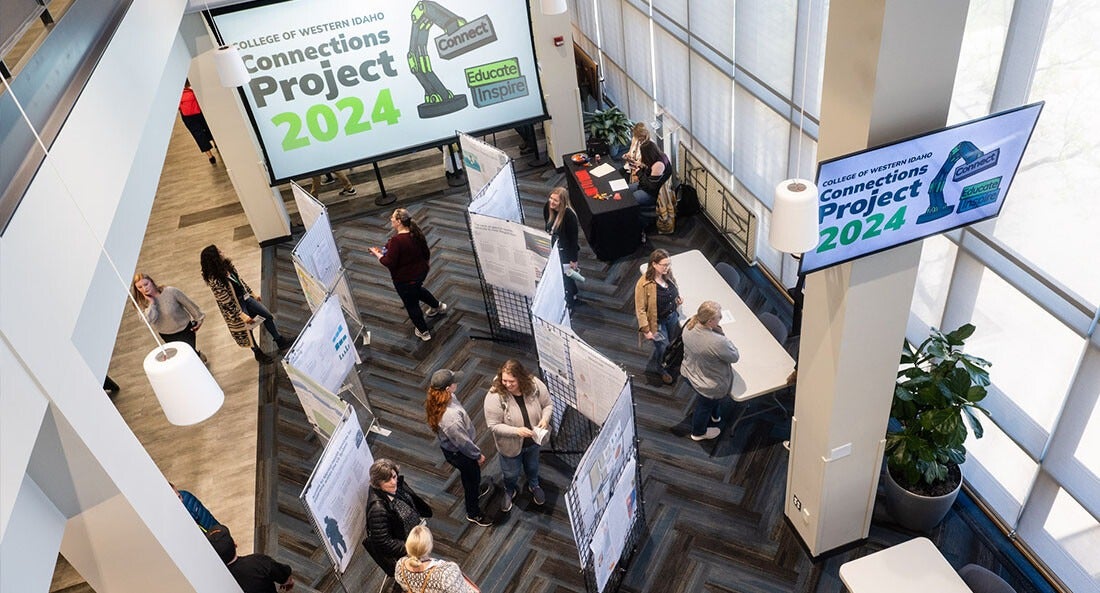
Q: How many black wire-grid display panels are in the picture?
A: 6